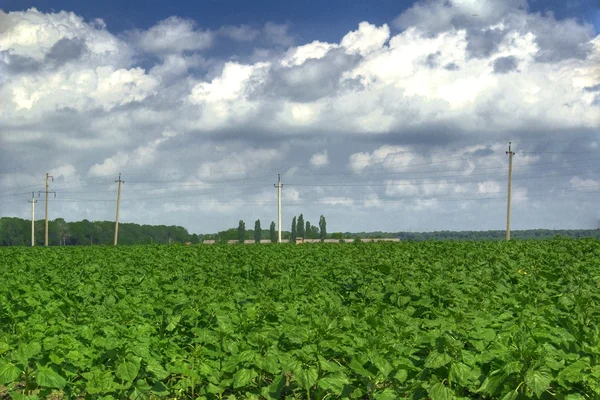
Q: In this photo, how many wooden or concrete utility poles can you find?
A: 5